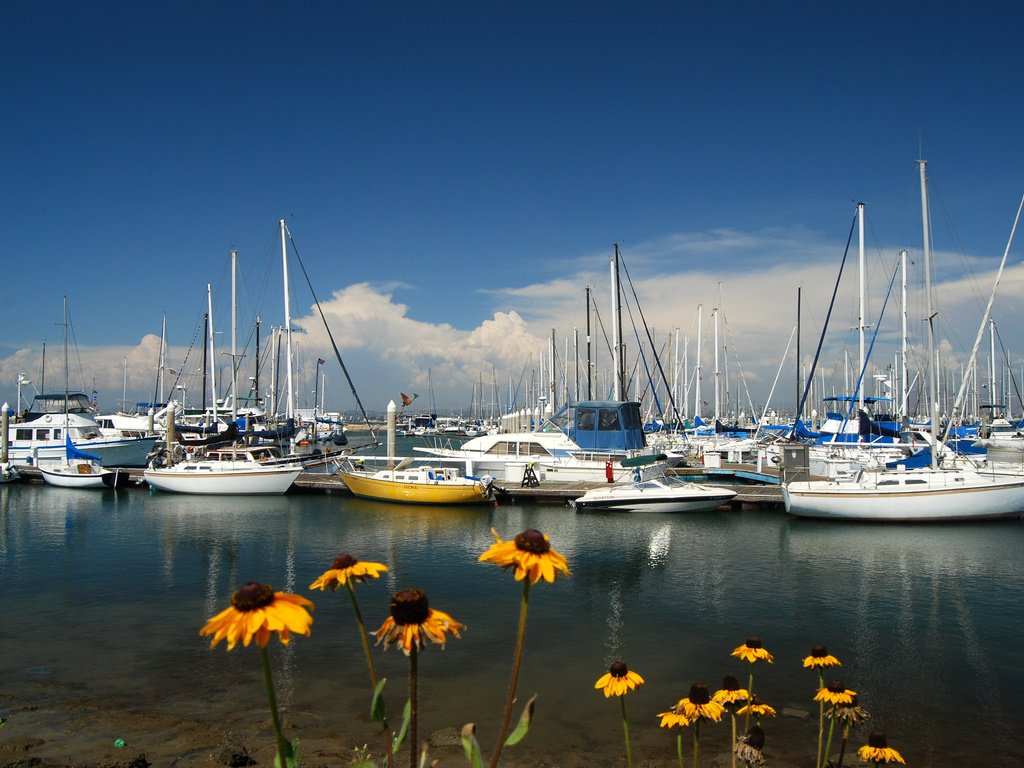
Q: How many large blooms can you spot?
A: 4